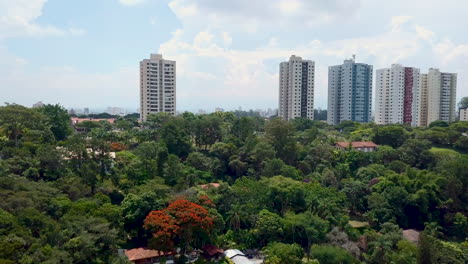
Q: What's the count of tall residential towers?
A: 5